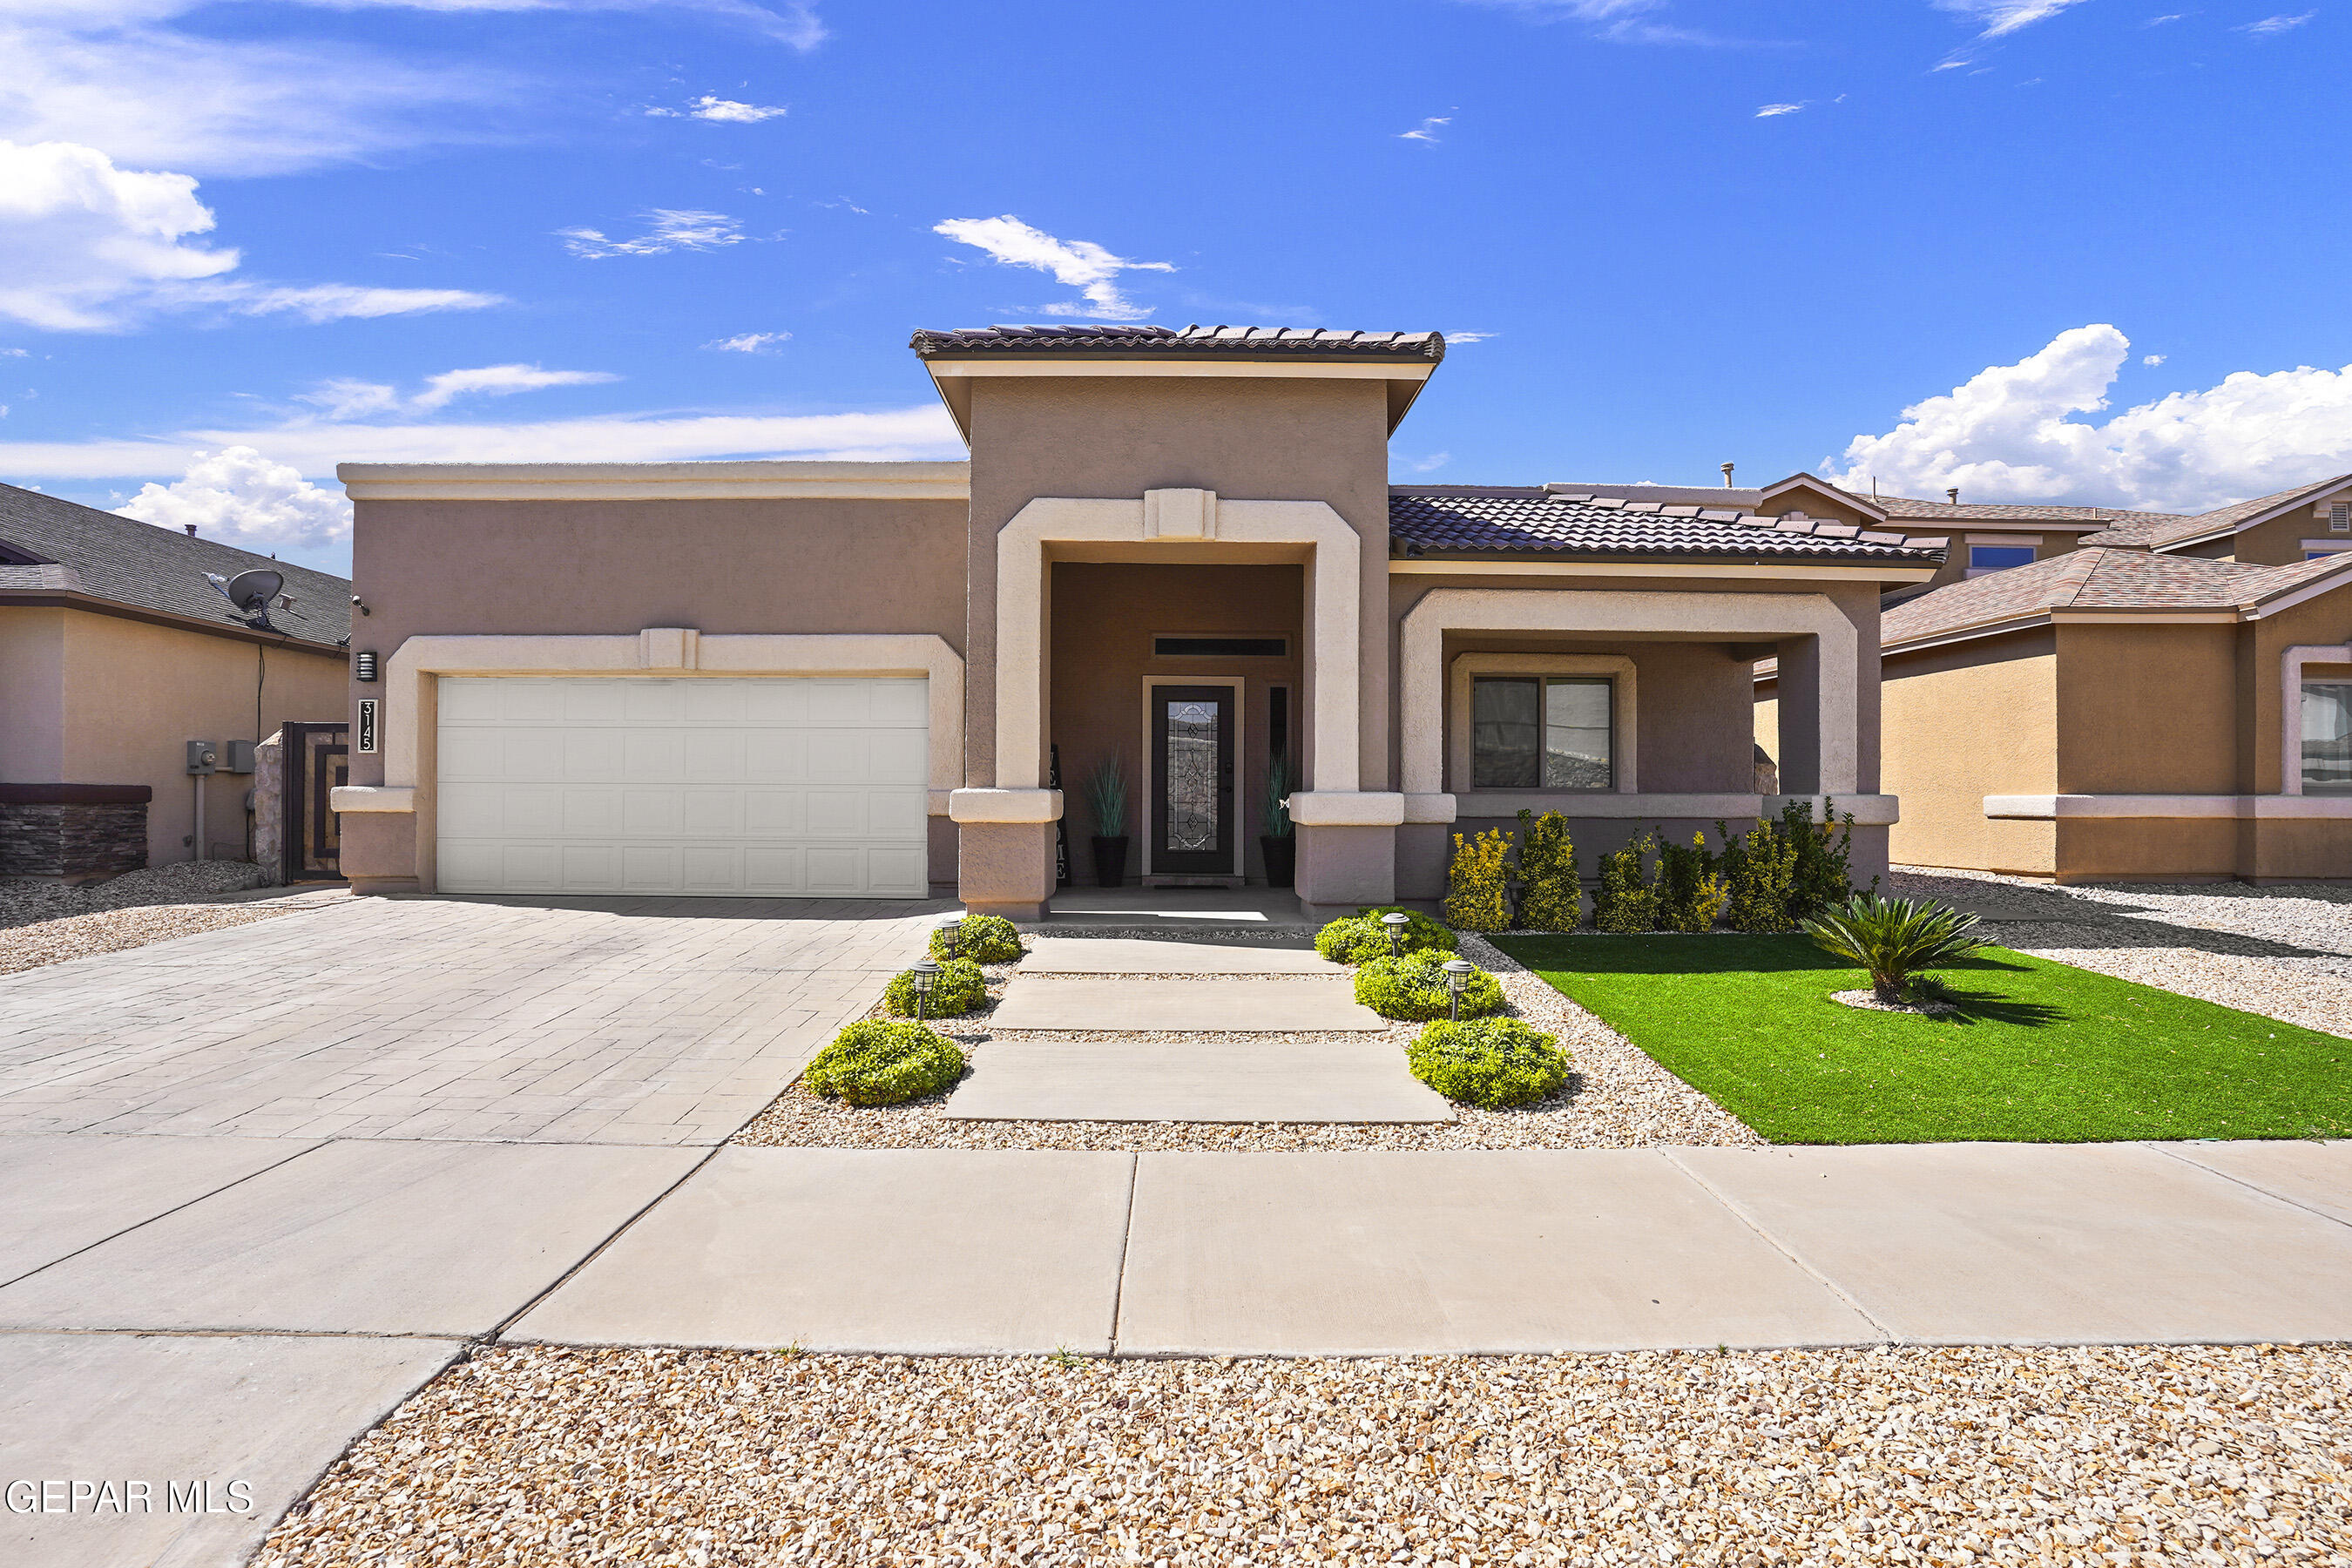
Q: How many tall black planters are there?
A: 2